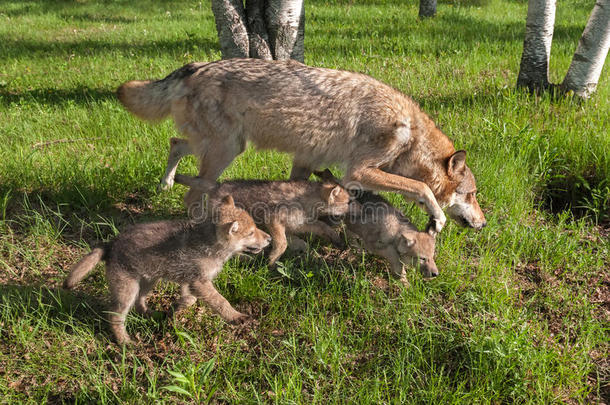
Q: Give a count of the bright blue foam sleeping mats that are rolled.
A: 0